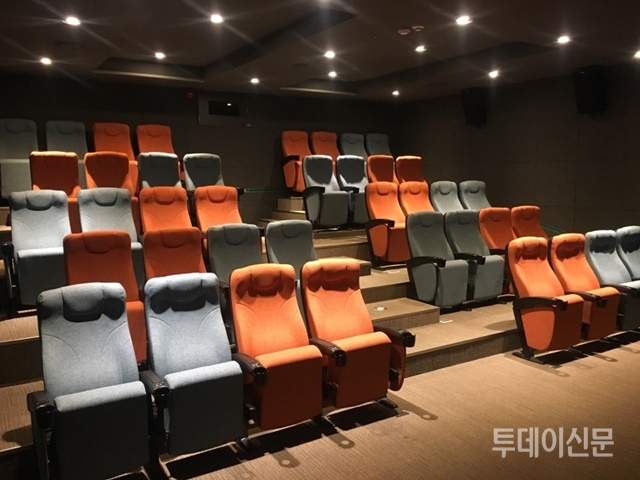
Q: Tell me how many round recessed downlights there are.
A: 13